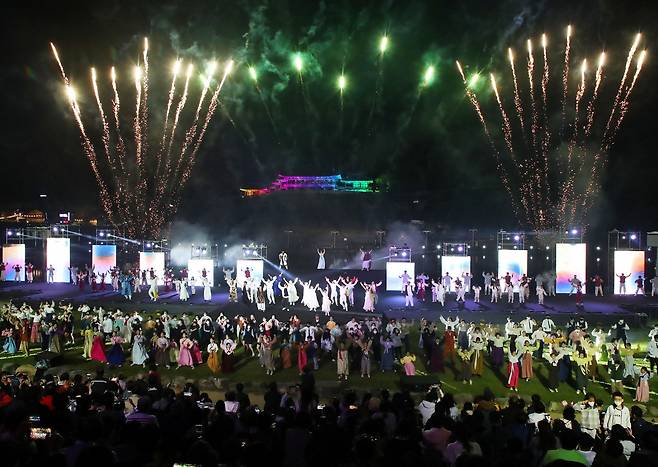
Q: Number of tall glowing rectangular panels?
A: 11